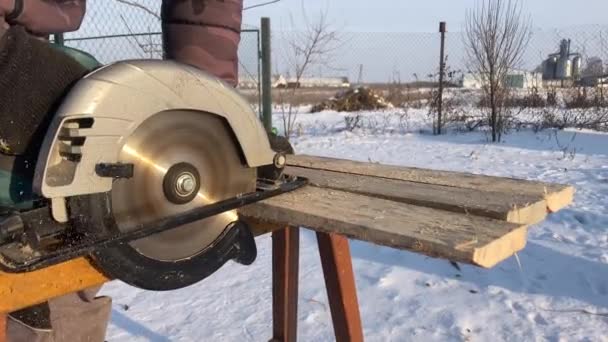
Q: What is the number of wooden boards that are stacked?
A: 3